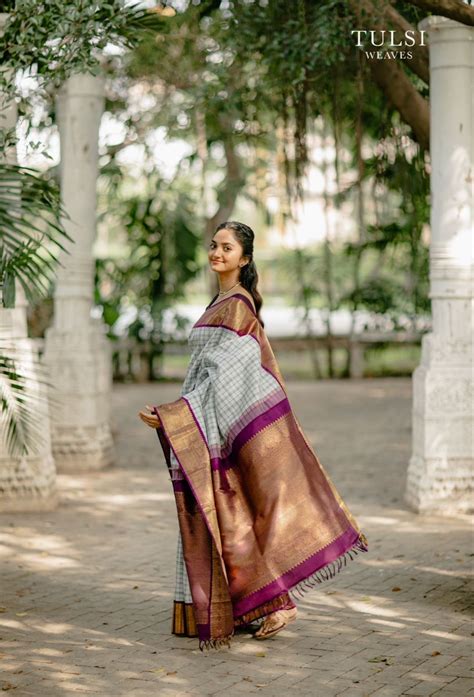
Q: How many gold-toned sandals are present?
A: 1